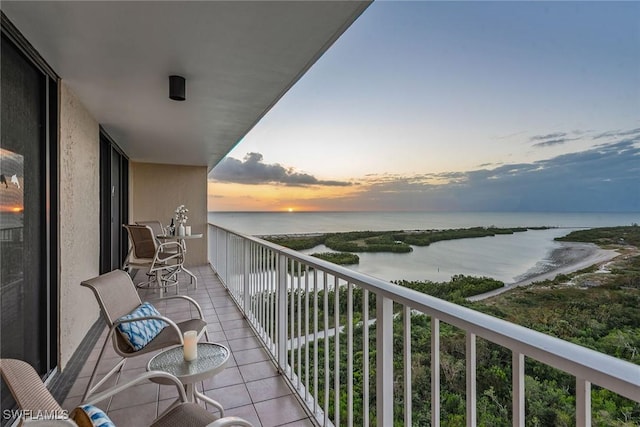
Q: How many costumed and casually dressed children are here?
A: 0